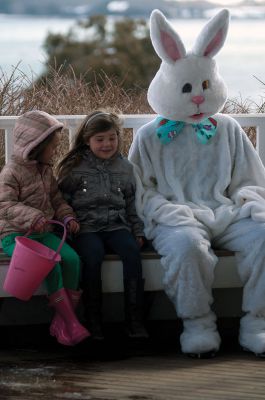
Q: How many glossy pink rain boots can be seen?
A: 2